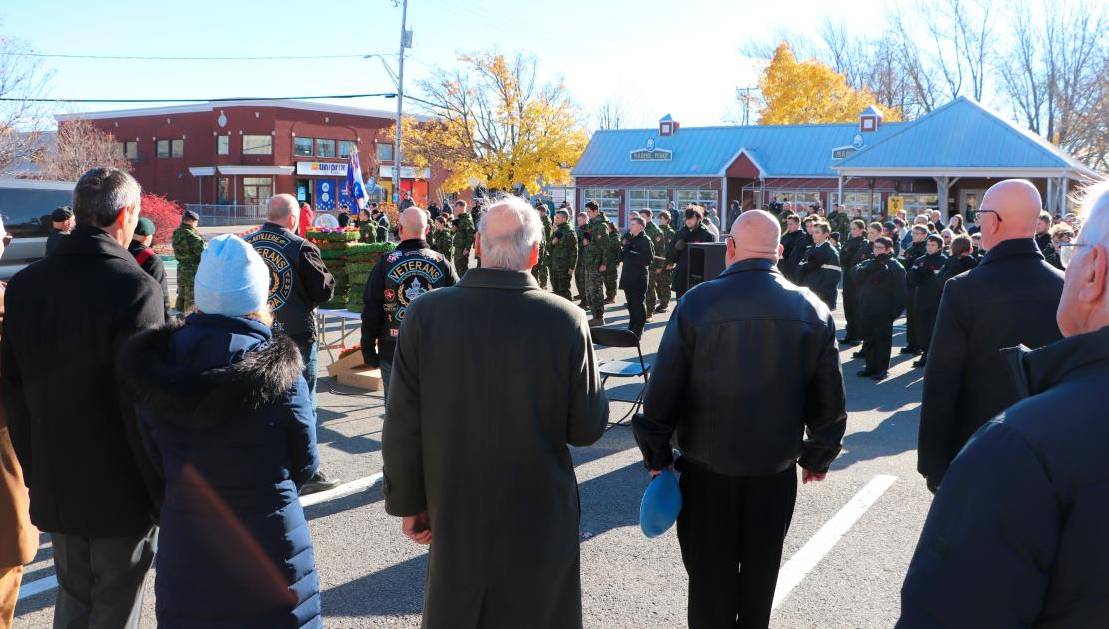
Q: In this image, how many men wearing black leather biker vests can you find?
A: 2